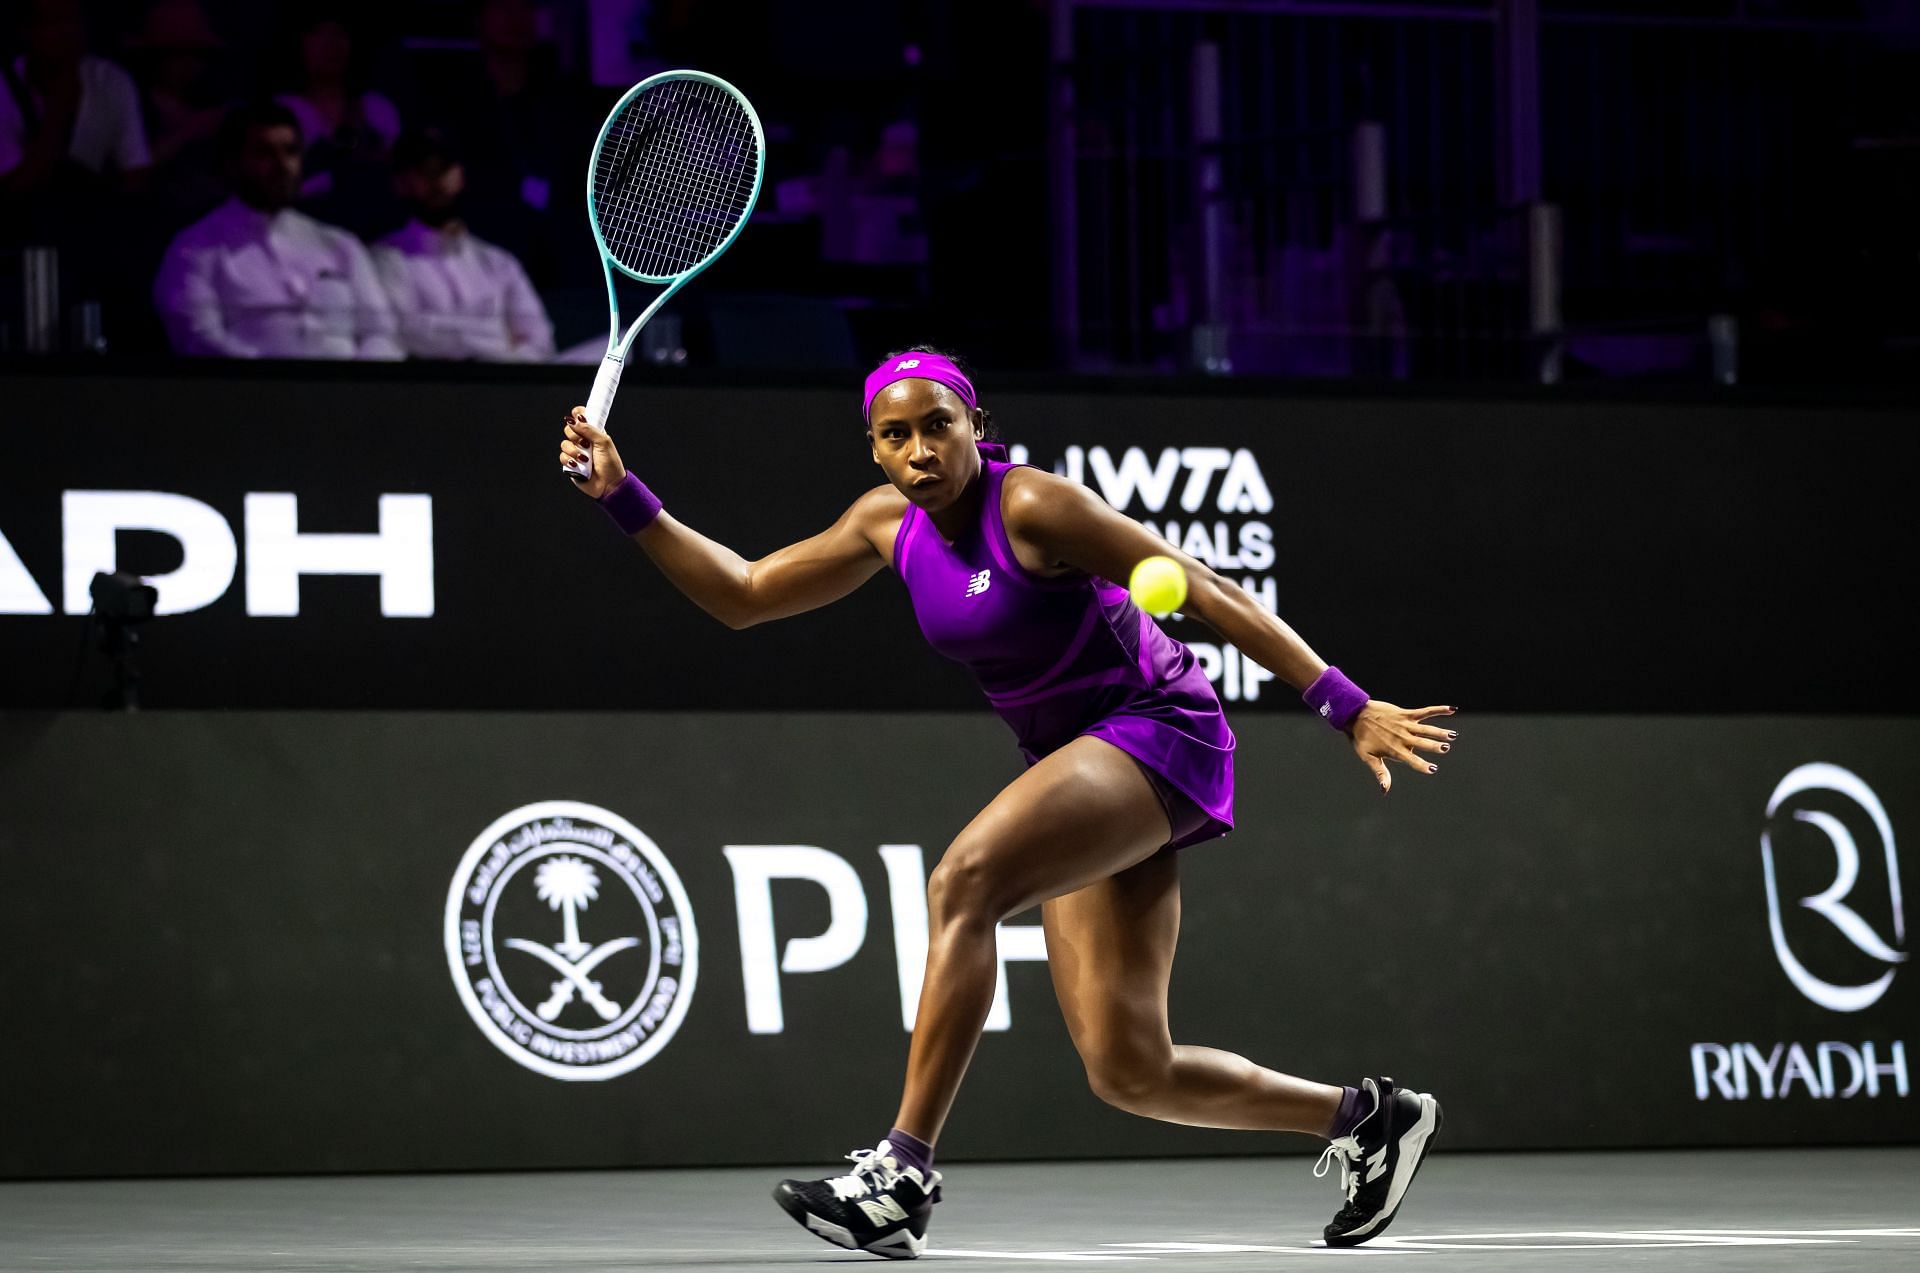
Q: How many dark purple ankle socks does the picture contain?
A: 2